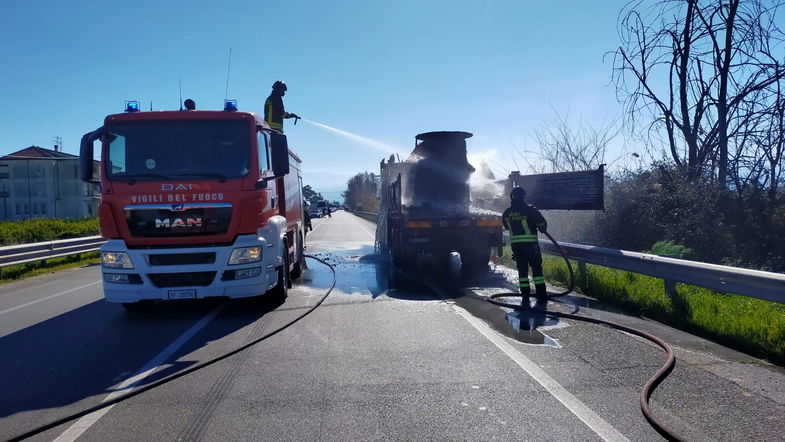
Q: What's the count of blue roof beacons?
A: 2